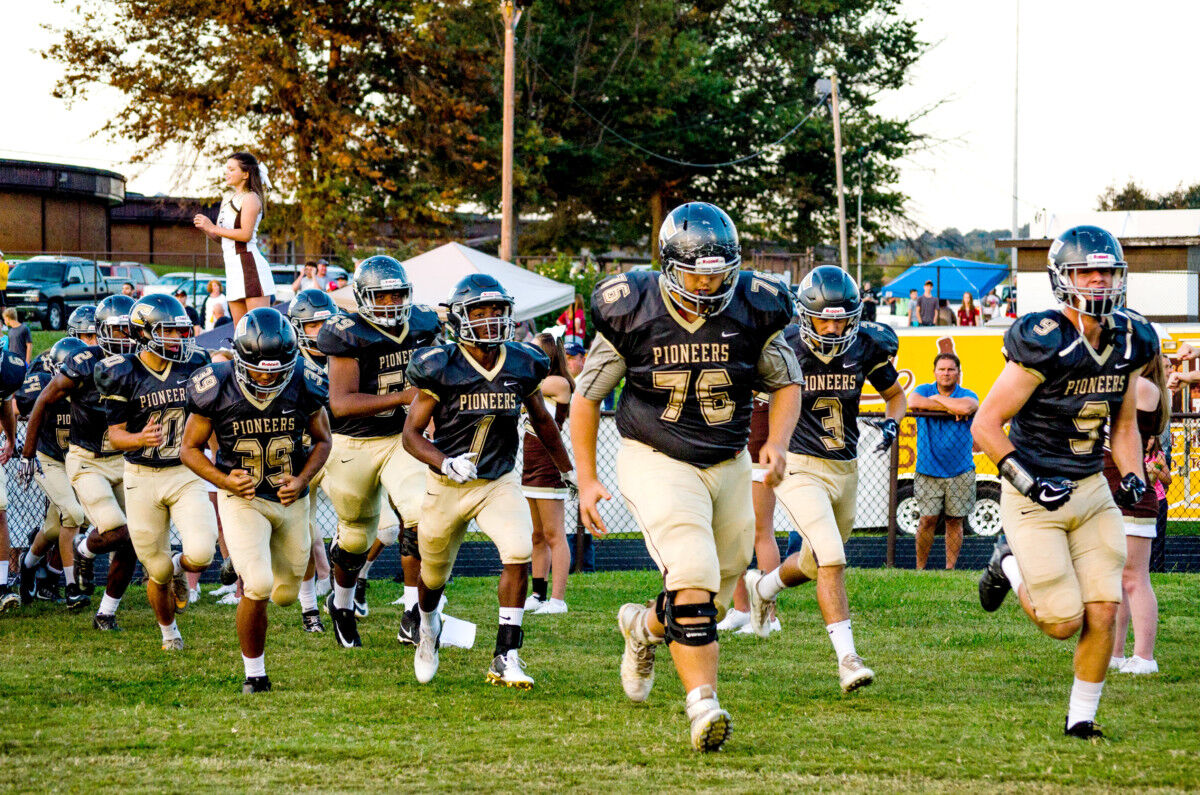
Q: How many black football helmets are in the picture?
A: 11